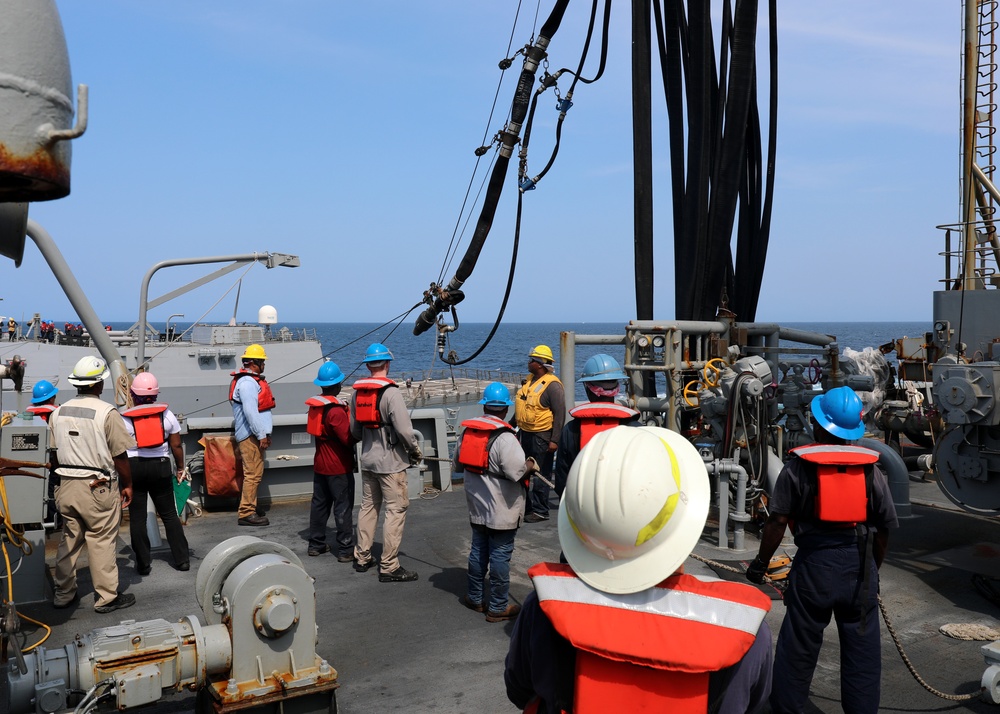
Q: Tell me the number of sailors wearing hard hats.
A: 11